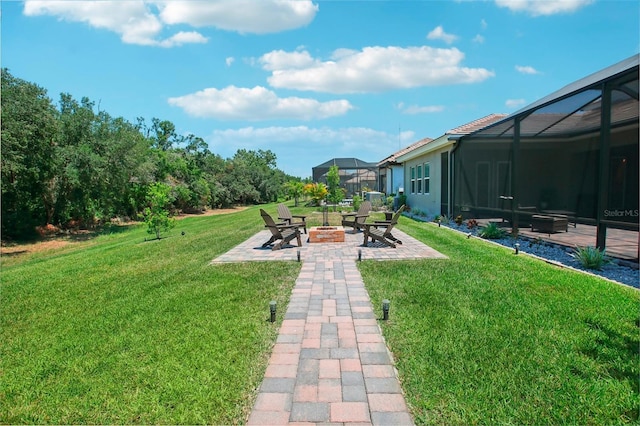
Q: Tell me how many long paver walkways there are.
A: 1